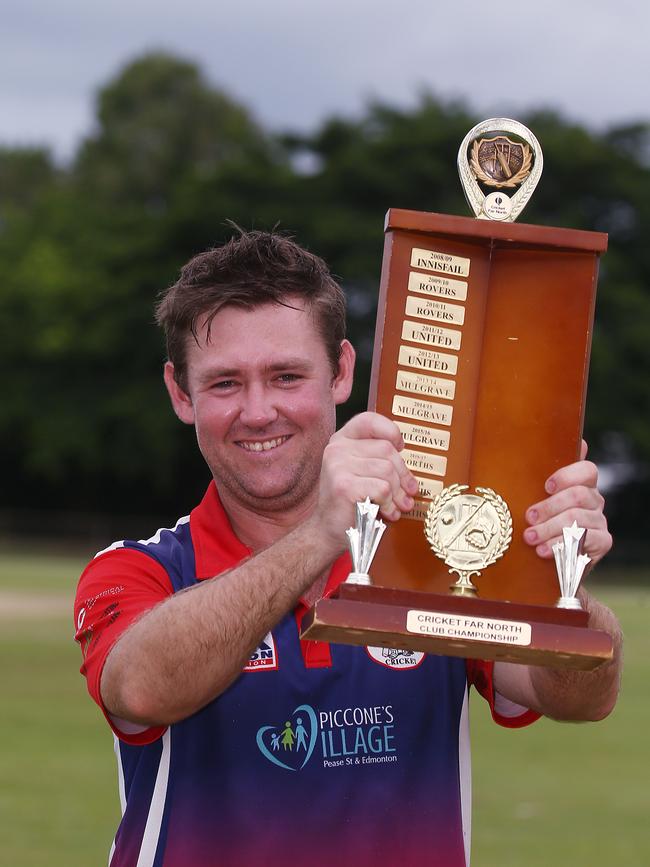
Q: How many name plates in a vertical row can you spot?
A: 11